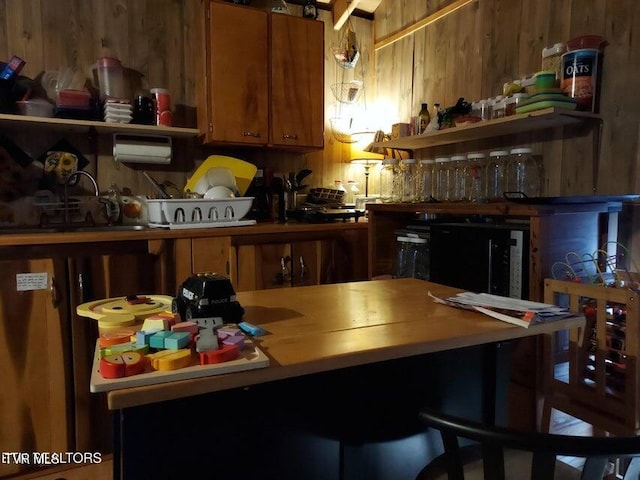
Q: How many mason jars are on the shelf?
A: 8